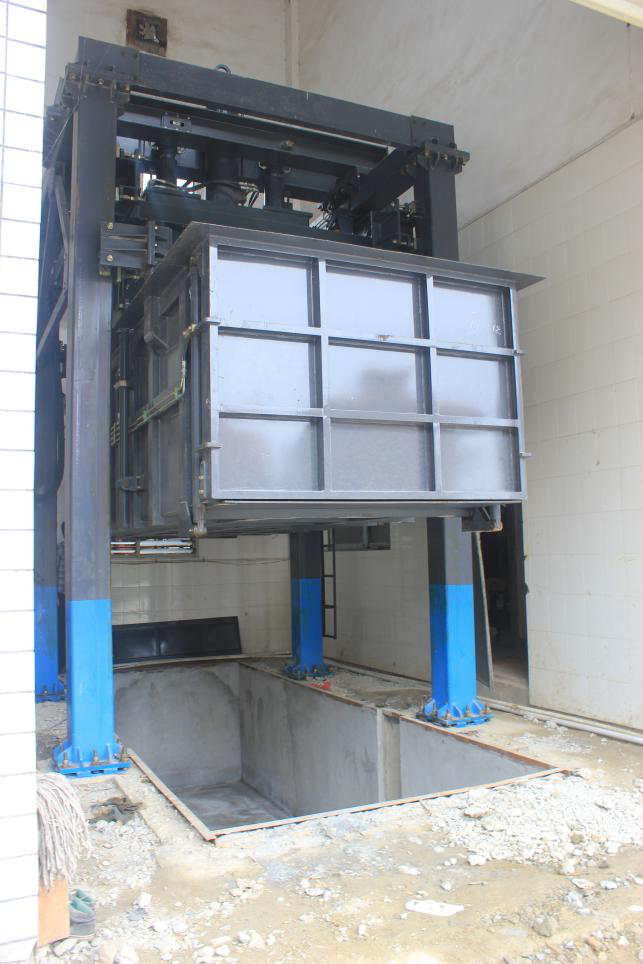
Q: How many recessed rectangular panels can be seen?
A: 9